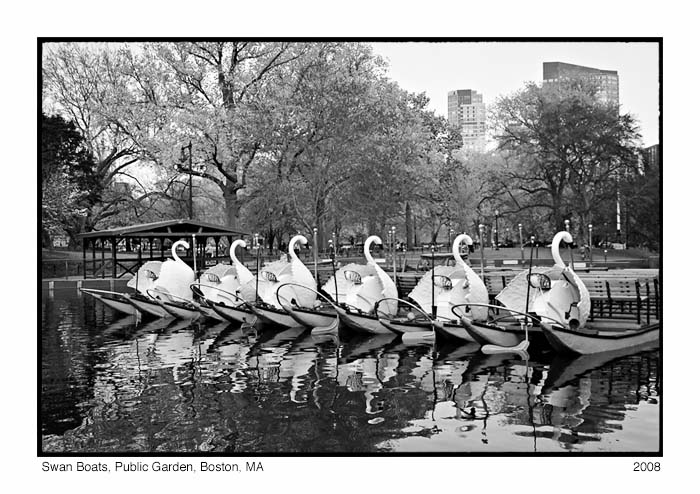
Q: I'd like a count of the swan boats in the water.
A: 6